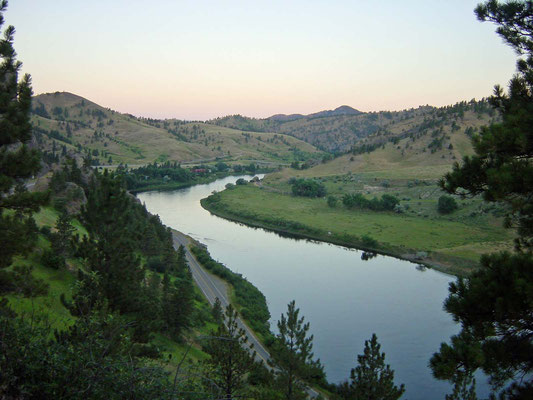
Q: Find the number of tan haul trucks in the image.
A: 0